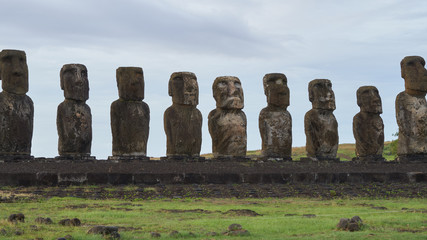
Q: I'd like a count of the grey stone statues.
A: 9